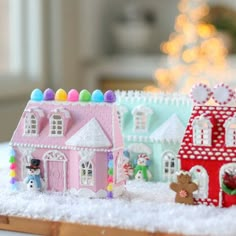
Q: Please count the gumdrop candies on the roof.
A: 7